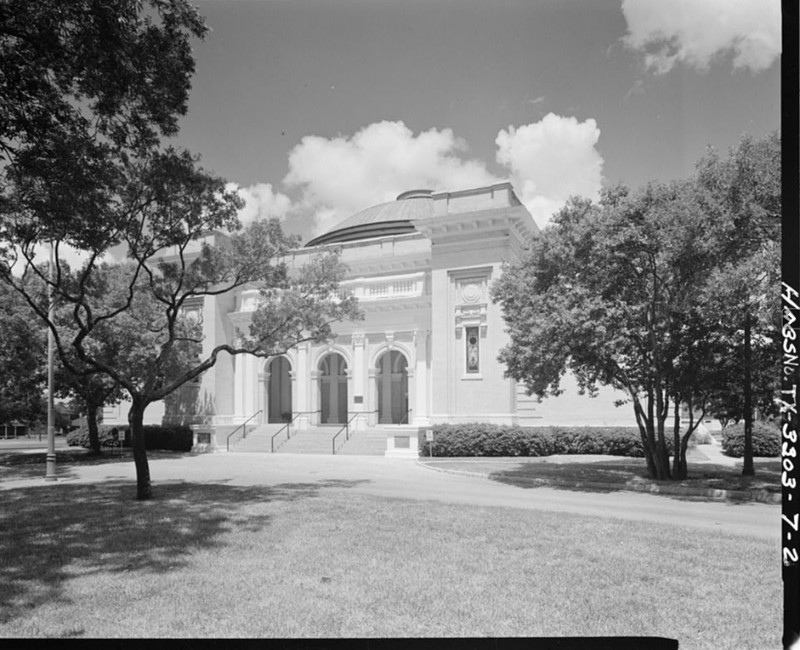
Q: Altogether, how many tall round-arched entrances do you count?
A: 3